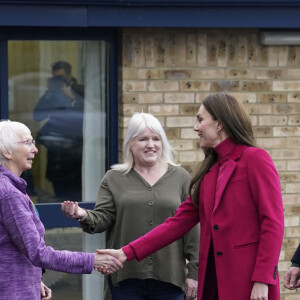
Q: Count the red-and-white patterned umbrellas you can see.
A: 0